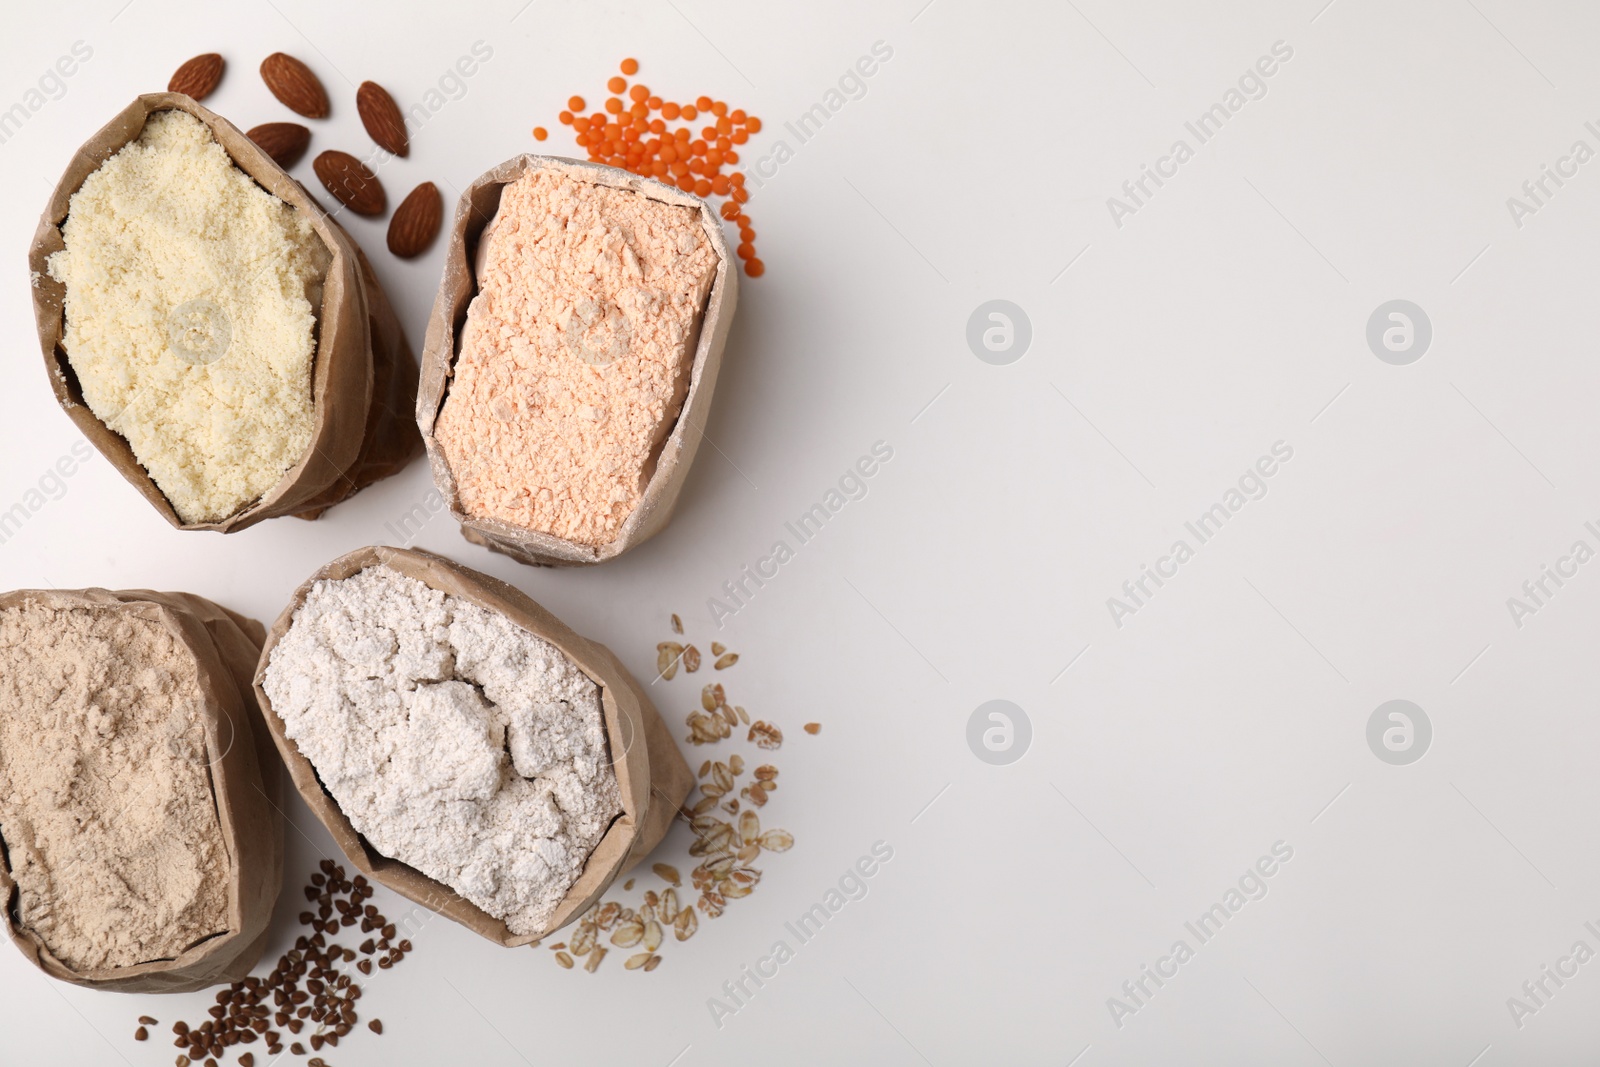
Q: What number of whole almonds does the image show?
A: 6